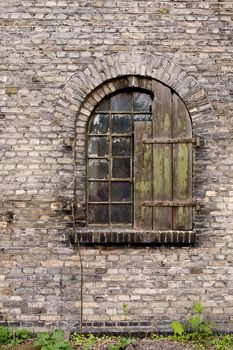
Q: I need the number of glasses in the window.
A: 14